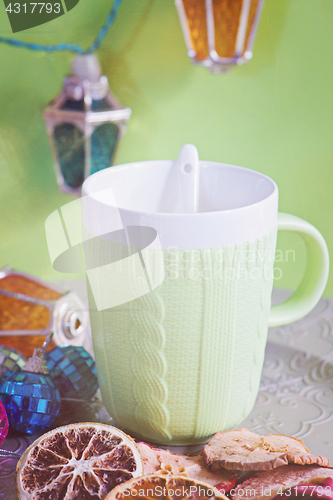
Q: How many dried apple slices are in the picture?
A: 3